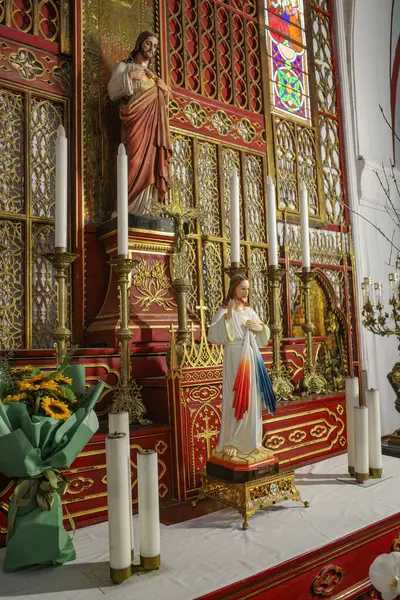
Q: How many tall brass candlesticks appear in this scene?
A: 5